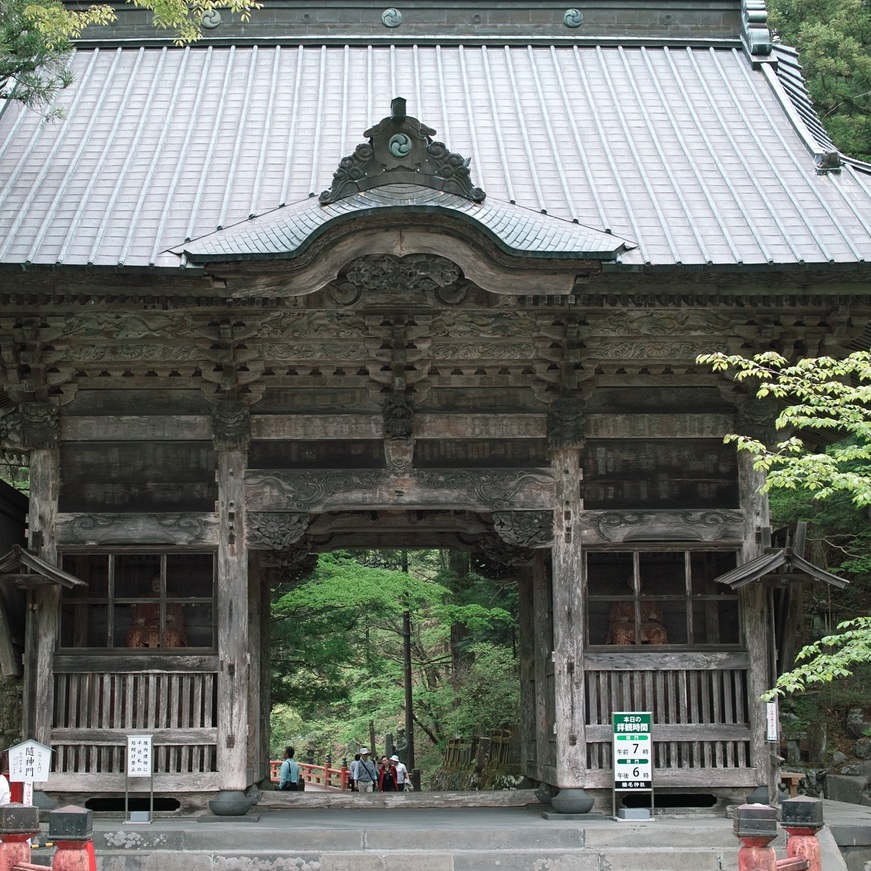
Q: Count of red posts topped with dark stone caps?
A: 4